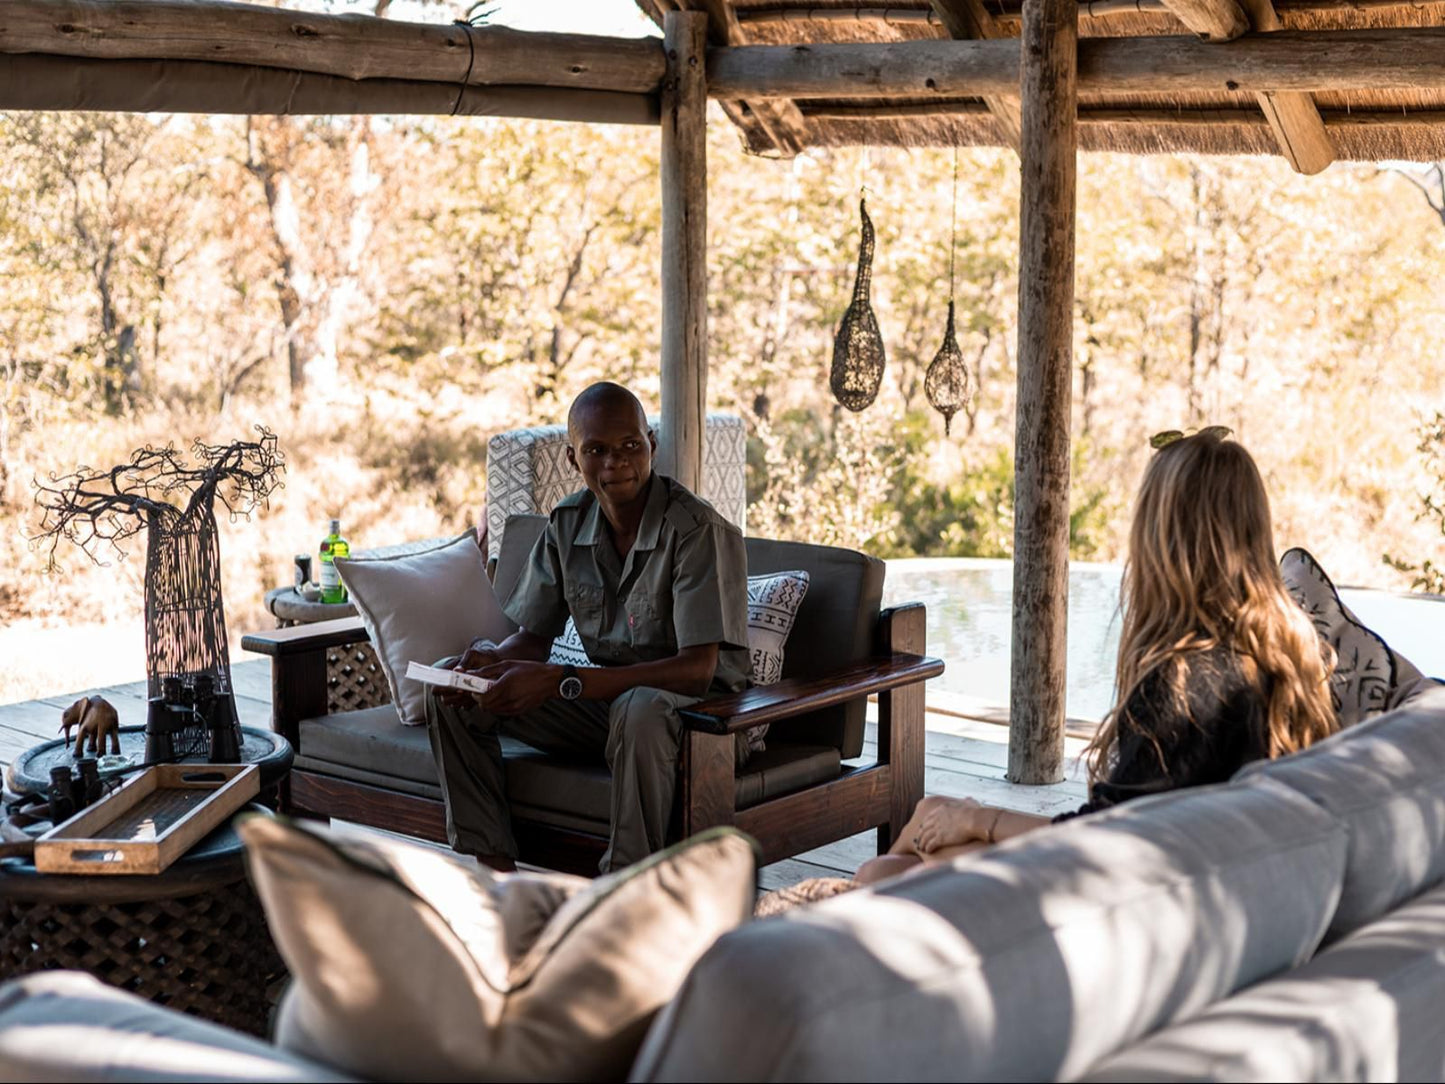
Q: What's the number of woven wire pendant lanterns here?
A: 2